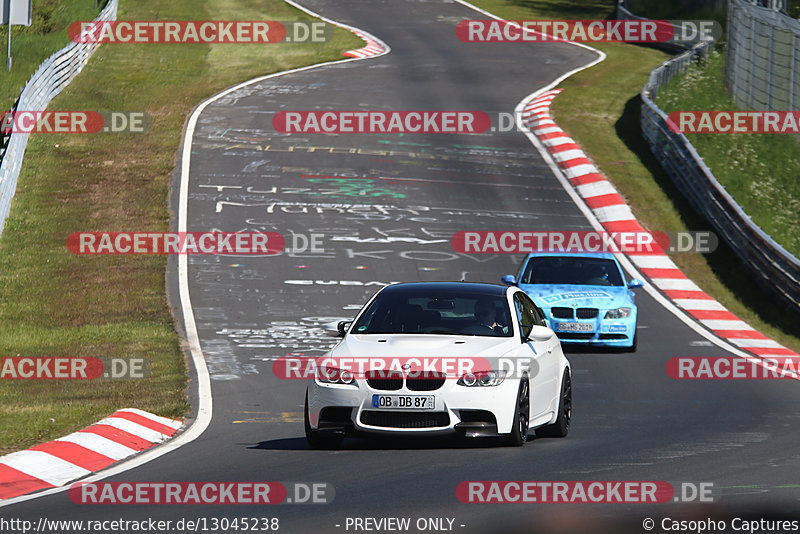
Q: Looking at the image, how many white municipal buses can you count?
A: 0